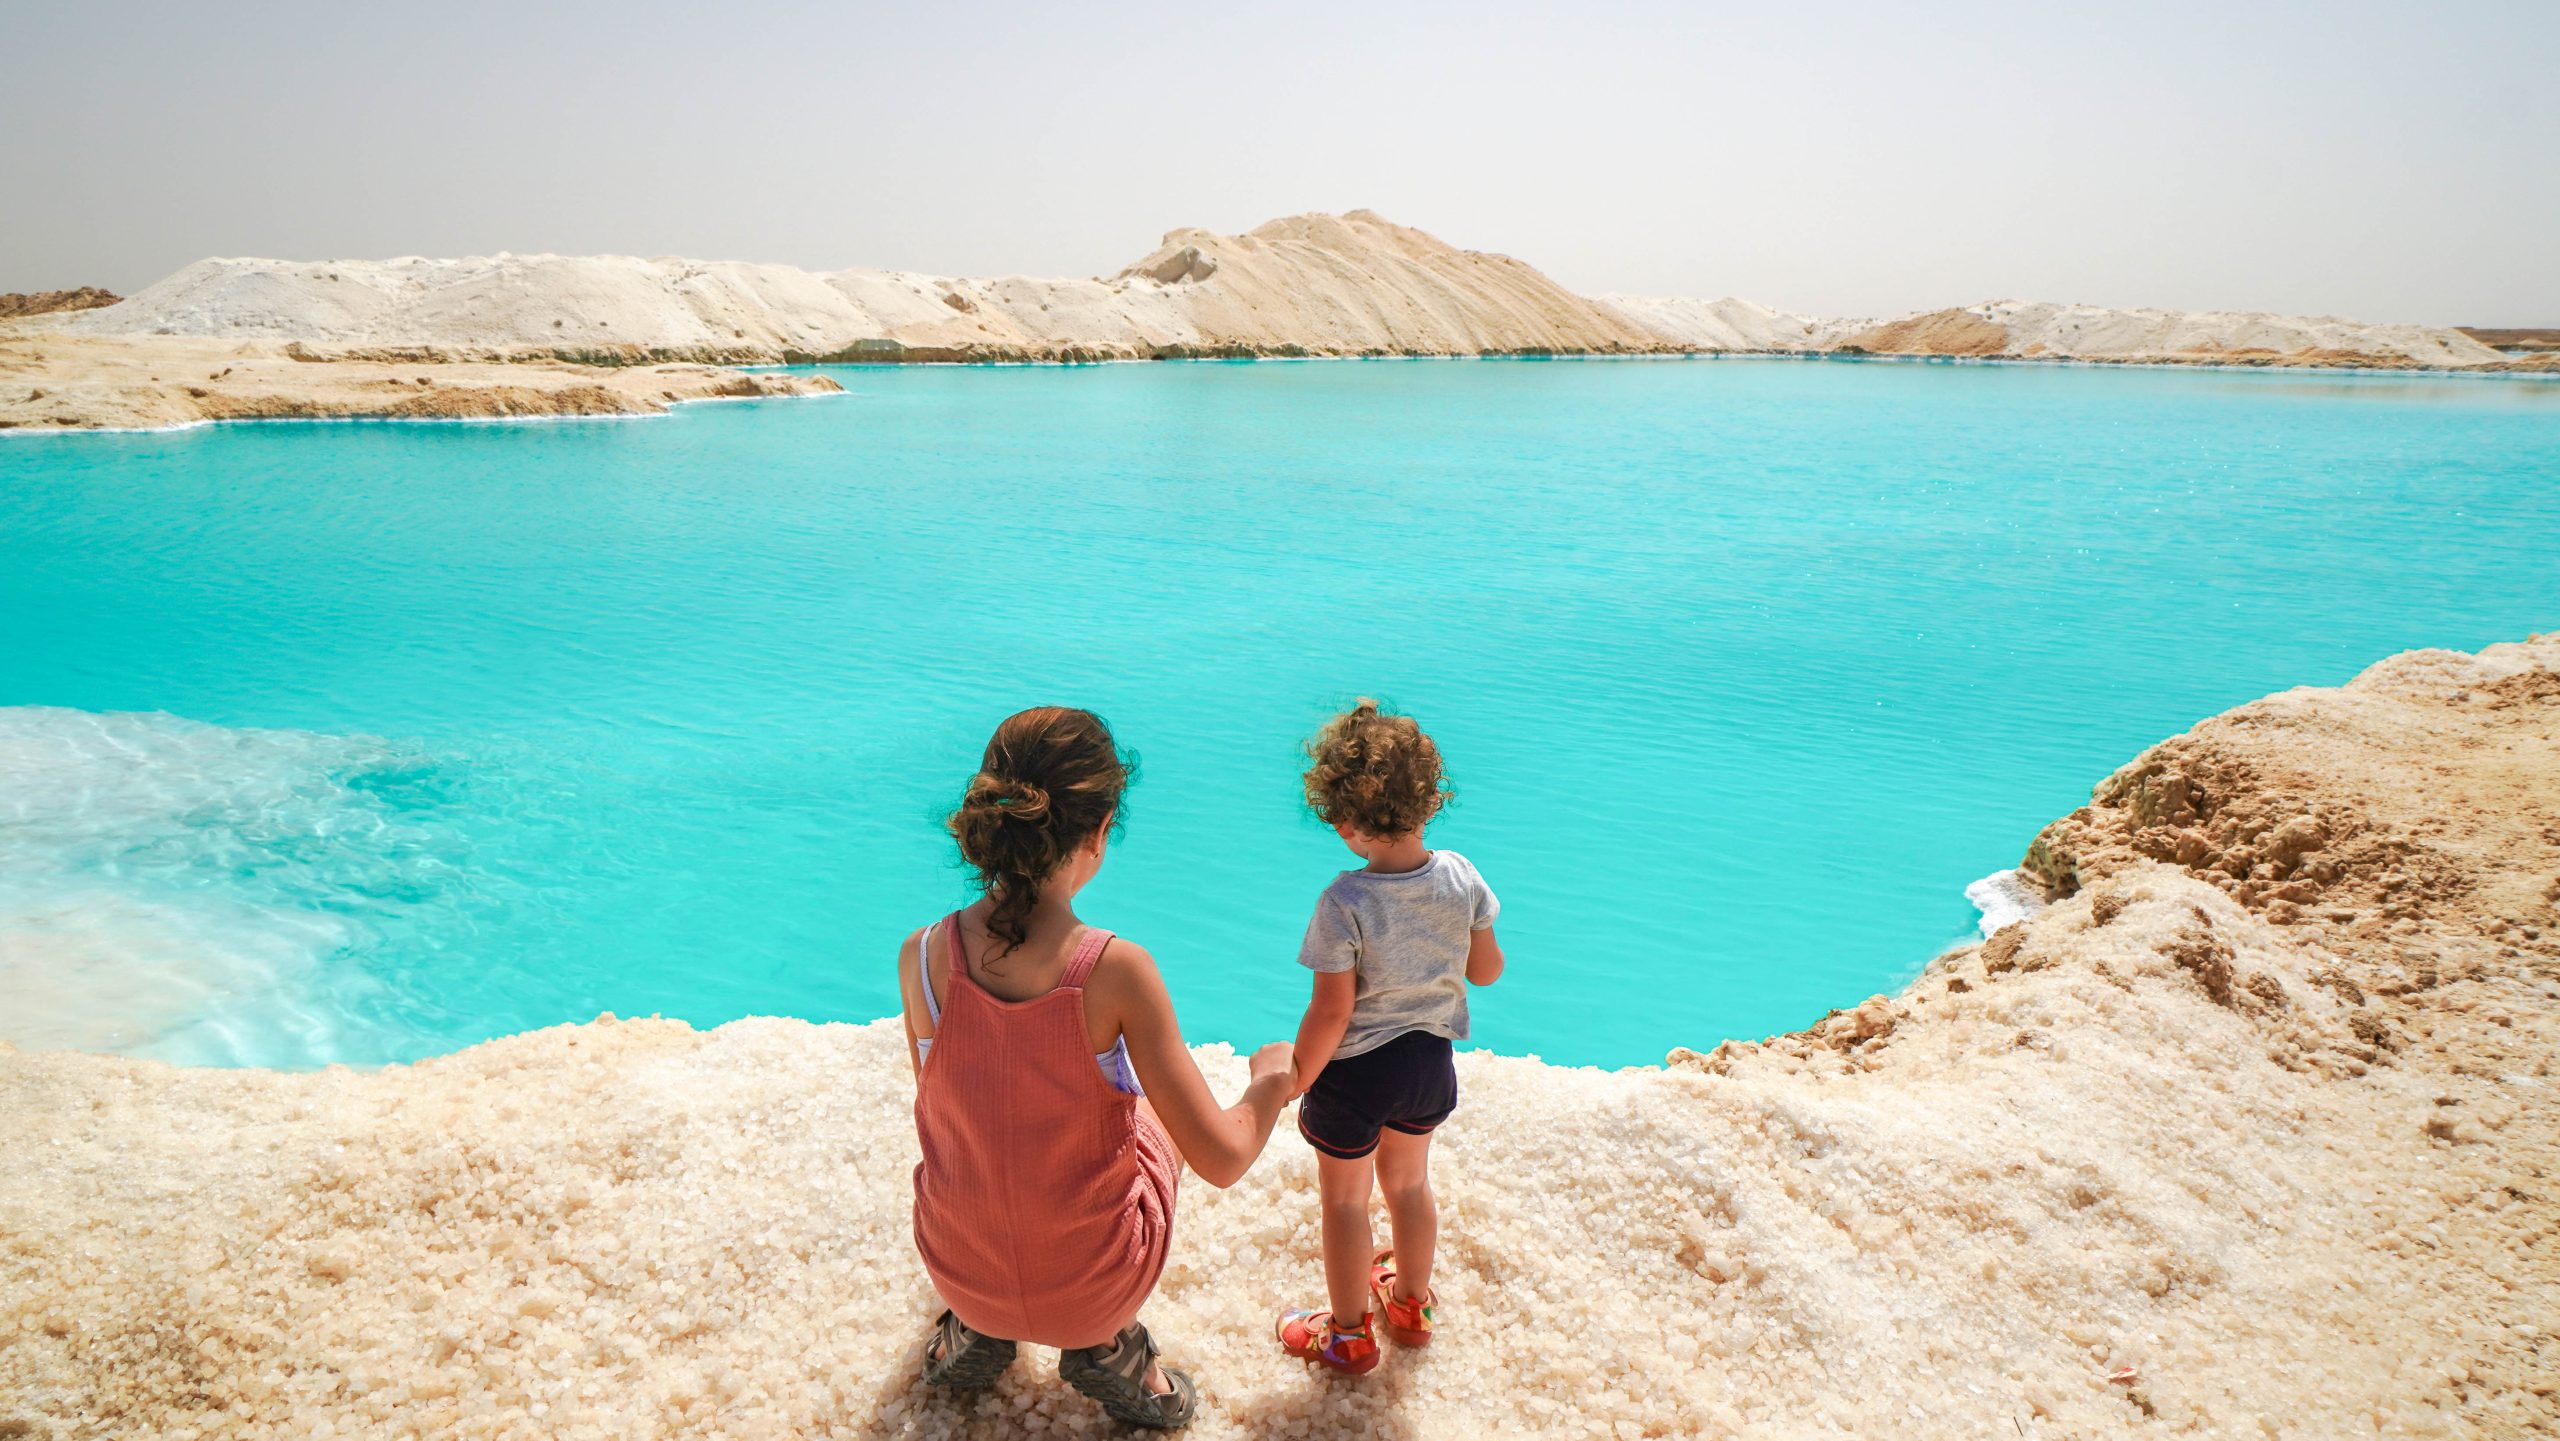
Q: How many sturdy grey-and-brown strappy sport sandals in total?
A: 2